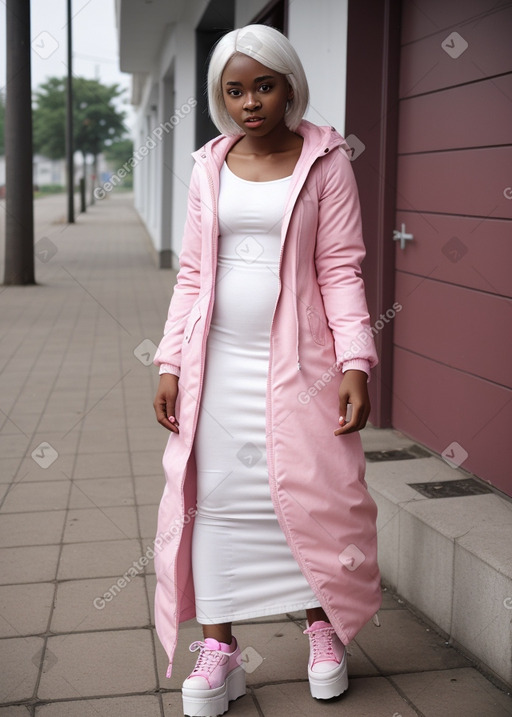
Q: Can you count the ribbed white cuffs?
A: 2